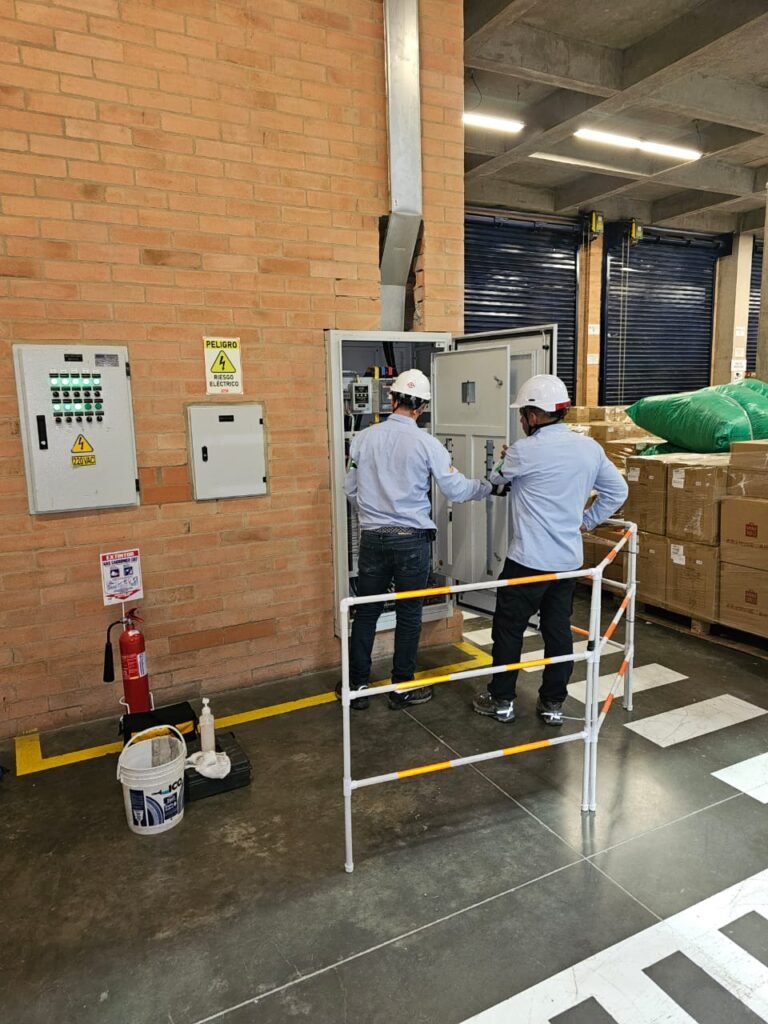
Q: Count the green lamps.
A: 10